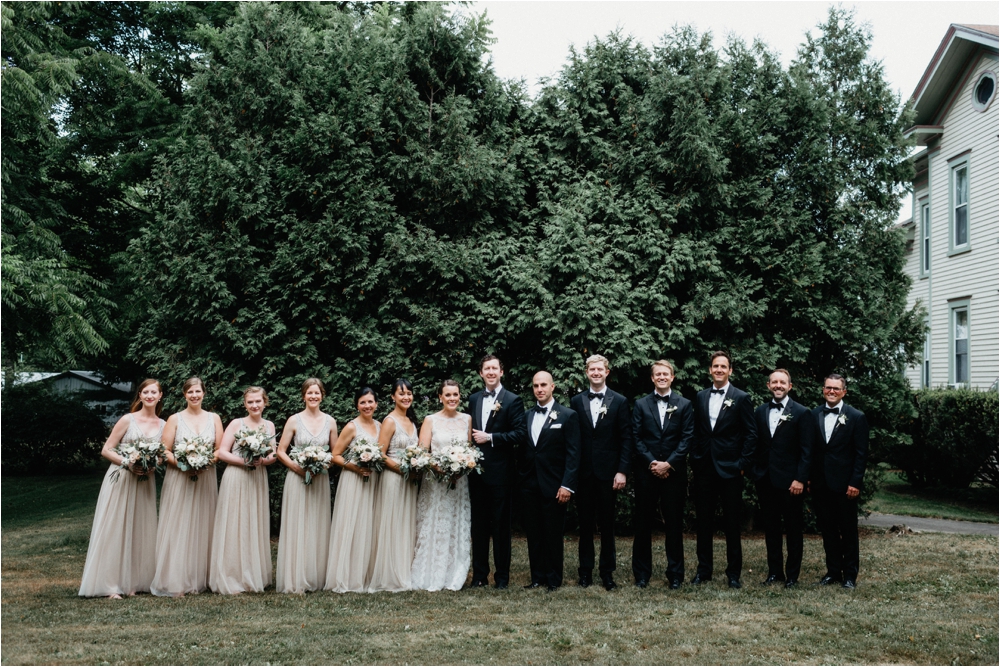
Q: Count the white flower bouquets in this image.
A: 7